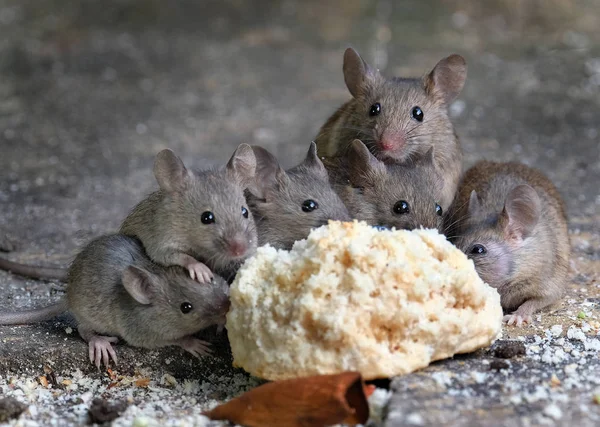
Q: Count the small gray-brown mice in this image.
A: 6